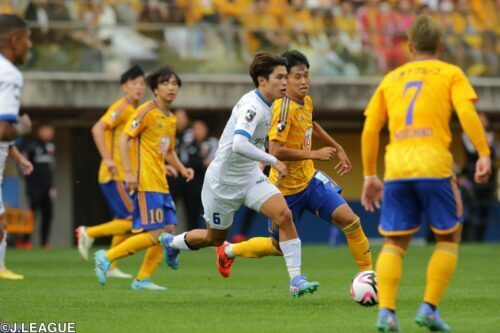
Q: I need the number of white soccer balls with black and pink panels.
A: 1